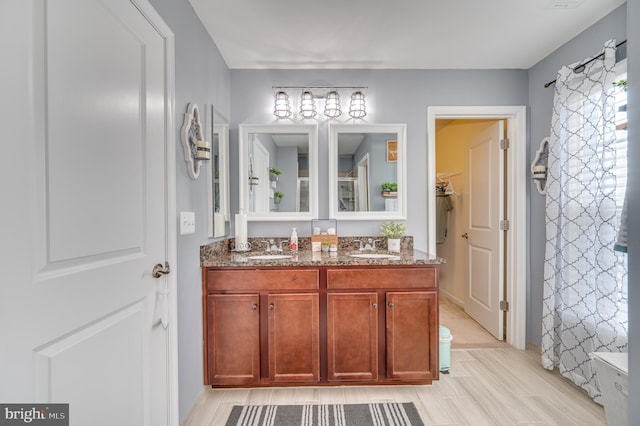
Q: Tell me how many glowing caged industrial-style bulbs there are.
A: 4